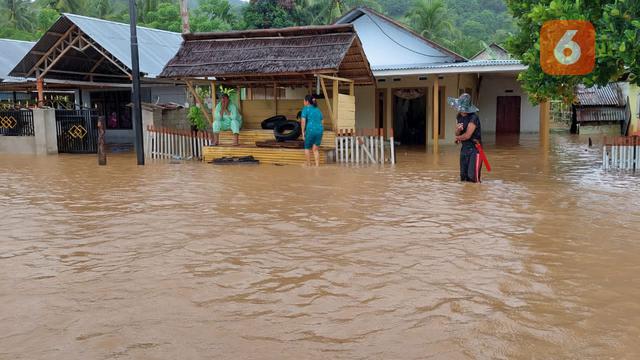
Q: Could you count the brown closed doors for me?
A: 1